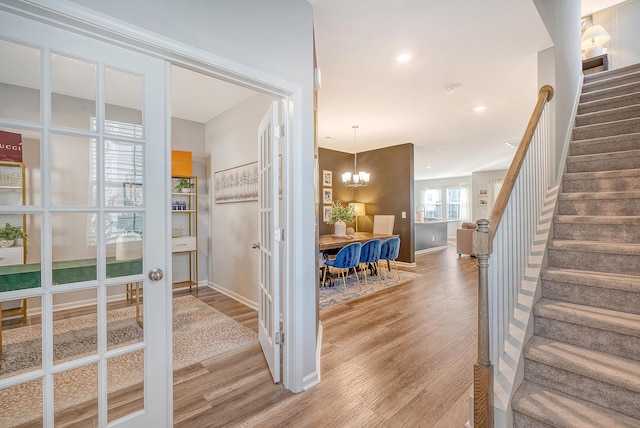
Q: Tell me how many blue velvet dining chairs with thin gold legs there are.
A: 3